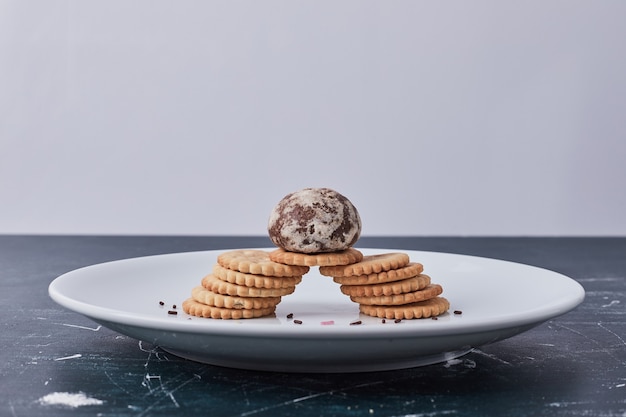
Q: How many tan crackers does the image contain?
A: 11